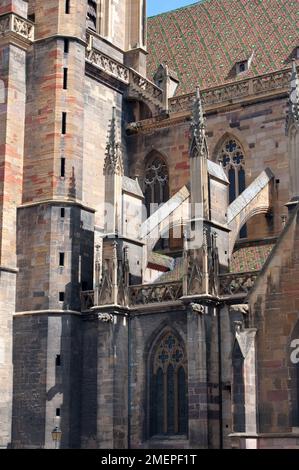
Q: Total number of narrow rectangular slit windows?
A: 10